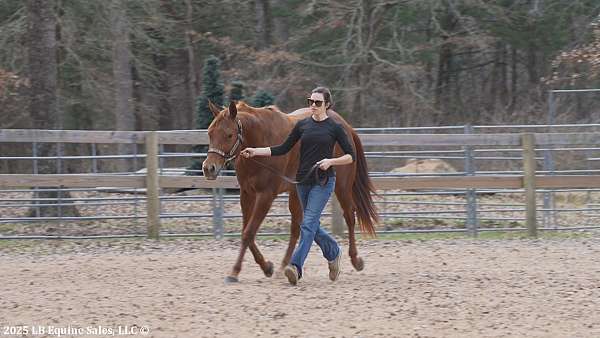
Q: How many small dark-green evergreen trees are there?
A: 3